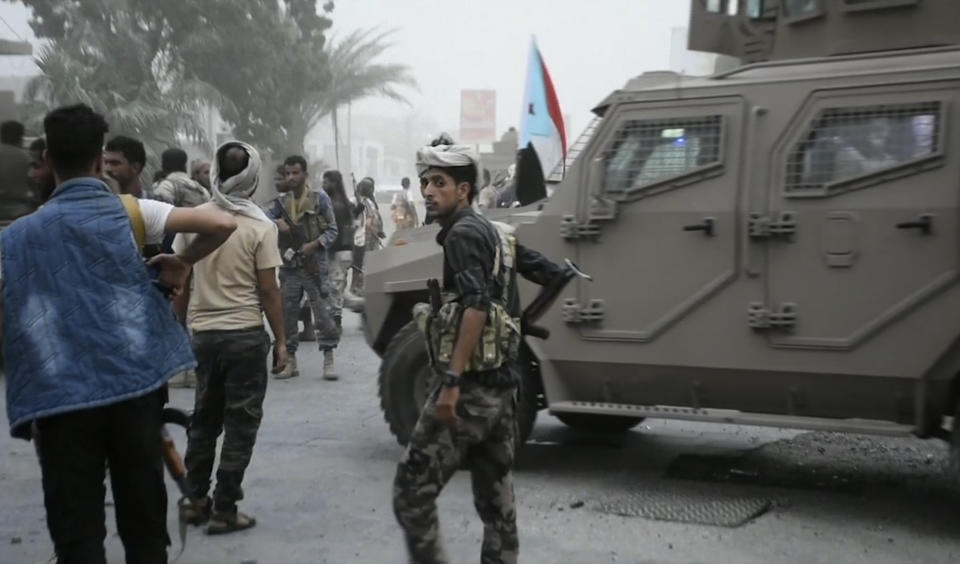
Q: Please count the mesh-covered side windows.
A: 2